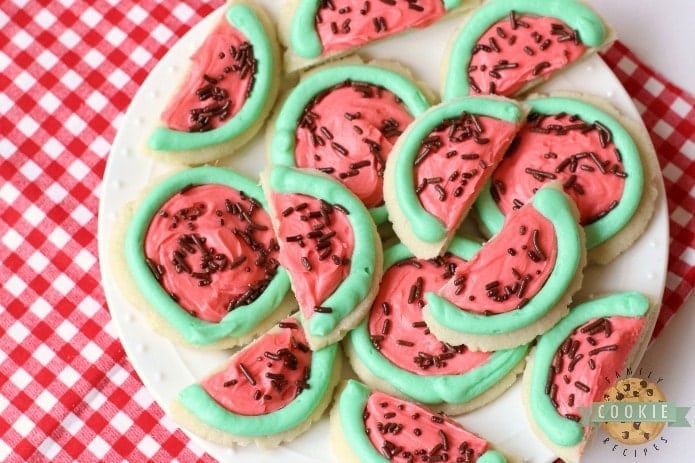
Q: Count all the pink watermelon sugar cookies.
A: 13